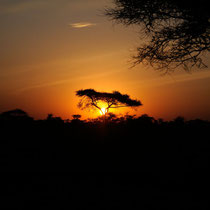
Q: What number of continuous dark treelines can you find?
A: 1